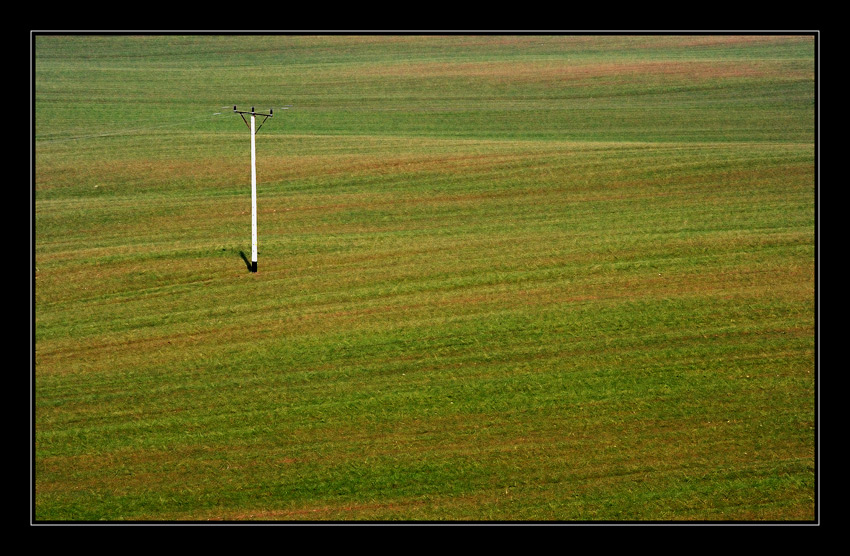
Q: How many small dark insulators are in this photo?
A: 3